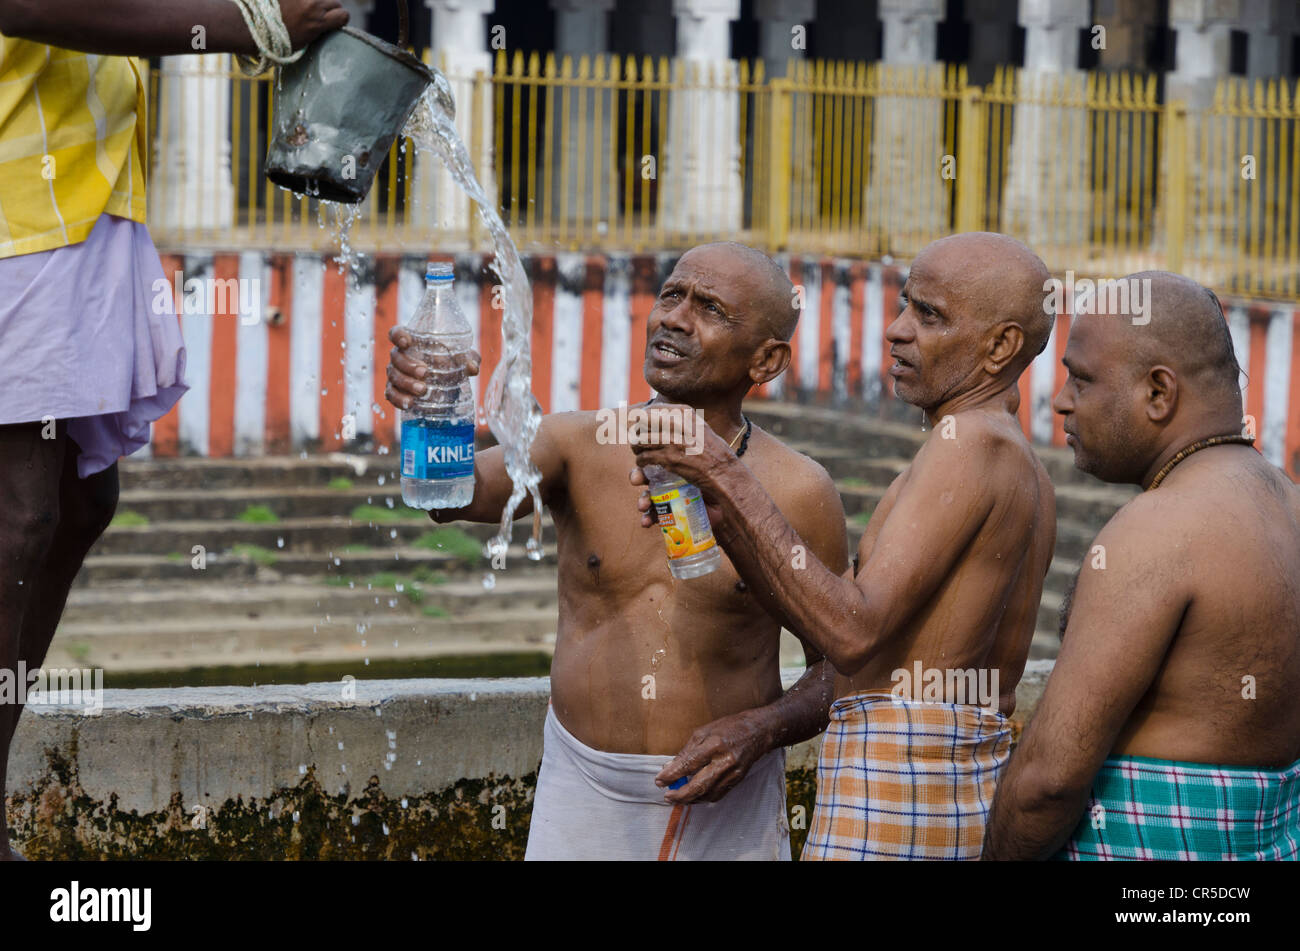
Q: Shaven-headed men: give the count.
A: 3